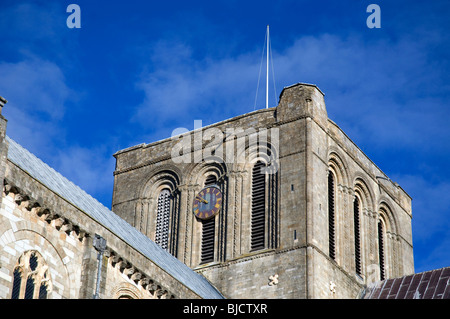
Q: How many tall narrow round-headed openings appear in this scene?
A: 6